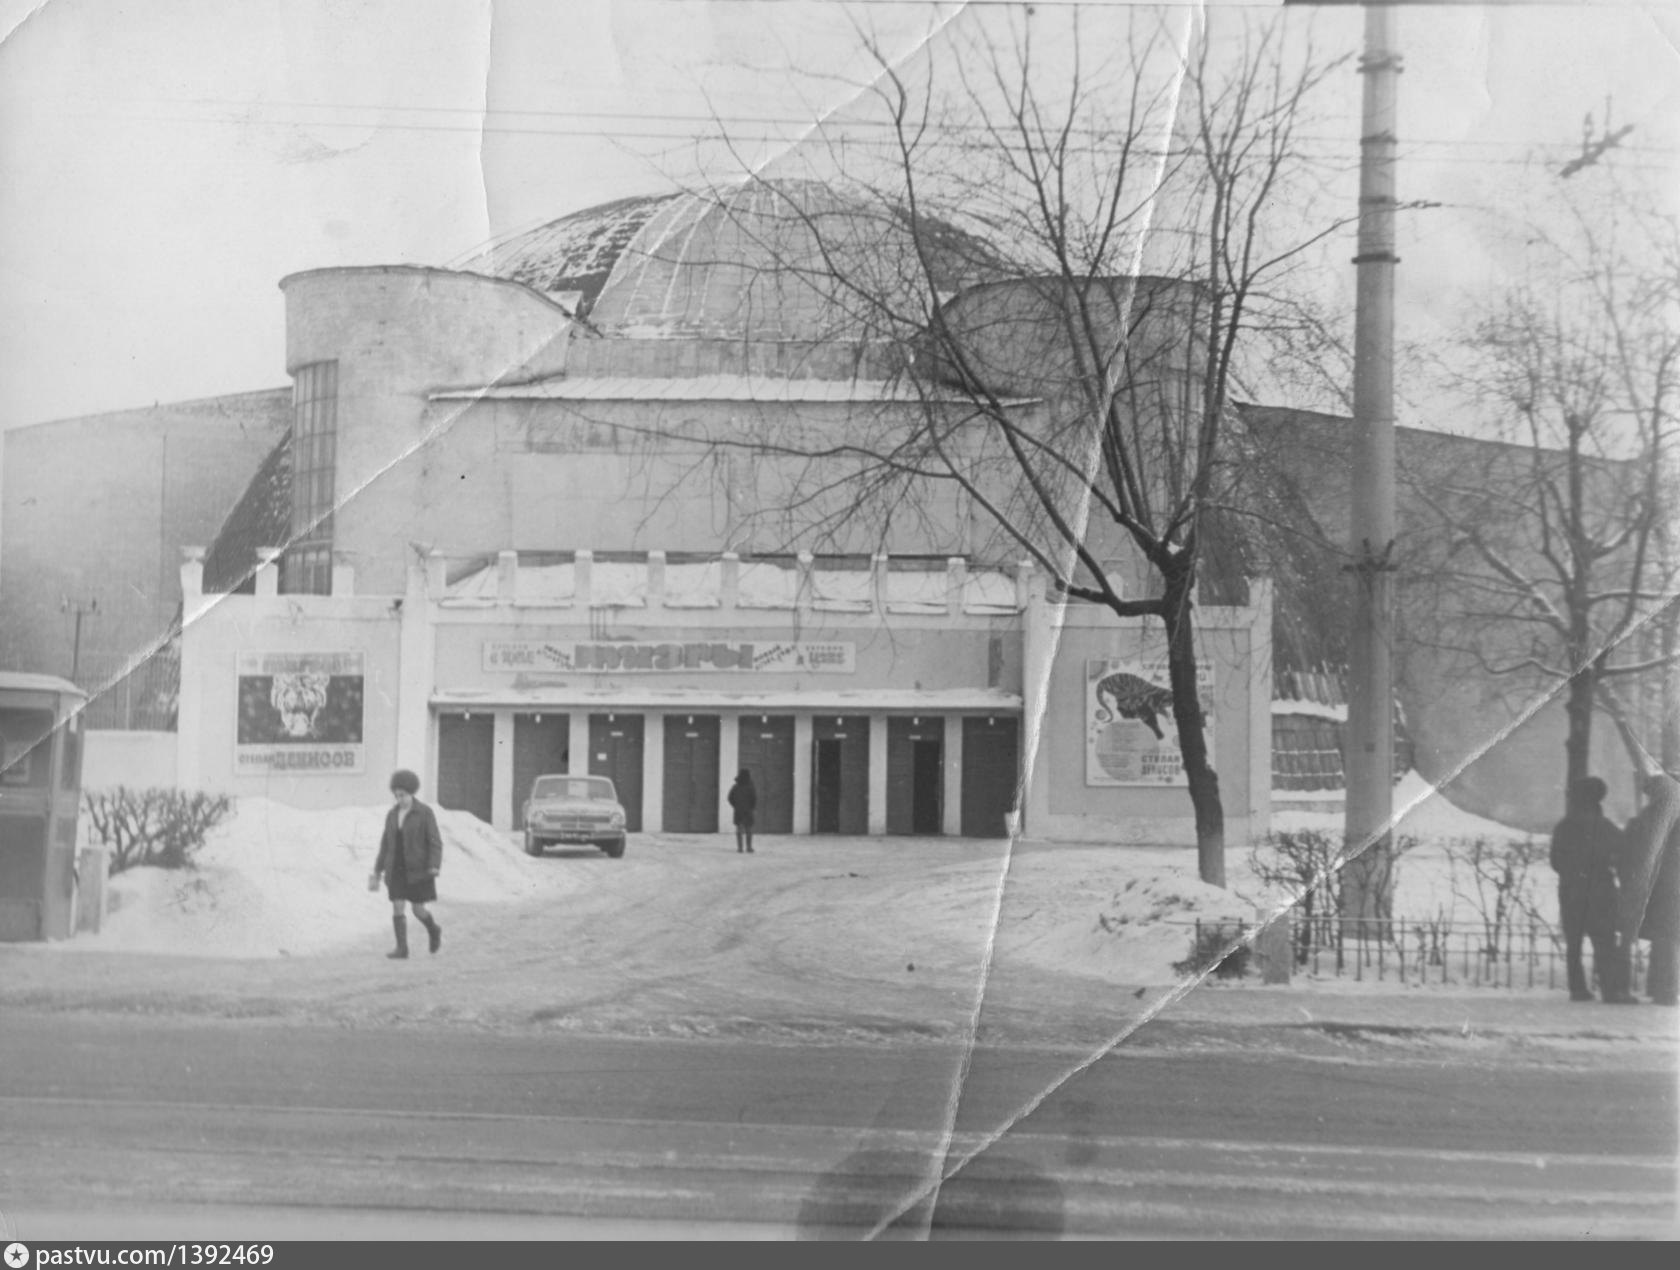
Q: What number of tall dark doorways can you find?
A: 8